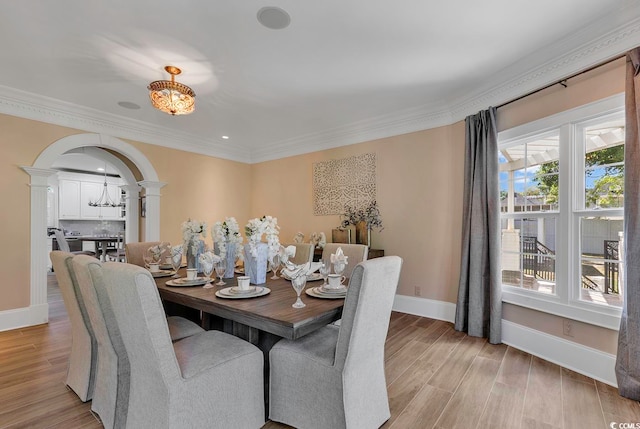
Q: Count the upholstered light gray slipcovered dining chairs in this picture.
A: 7